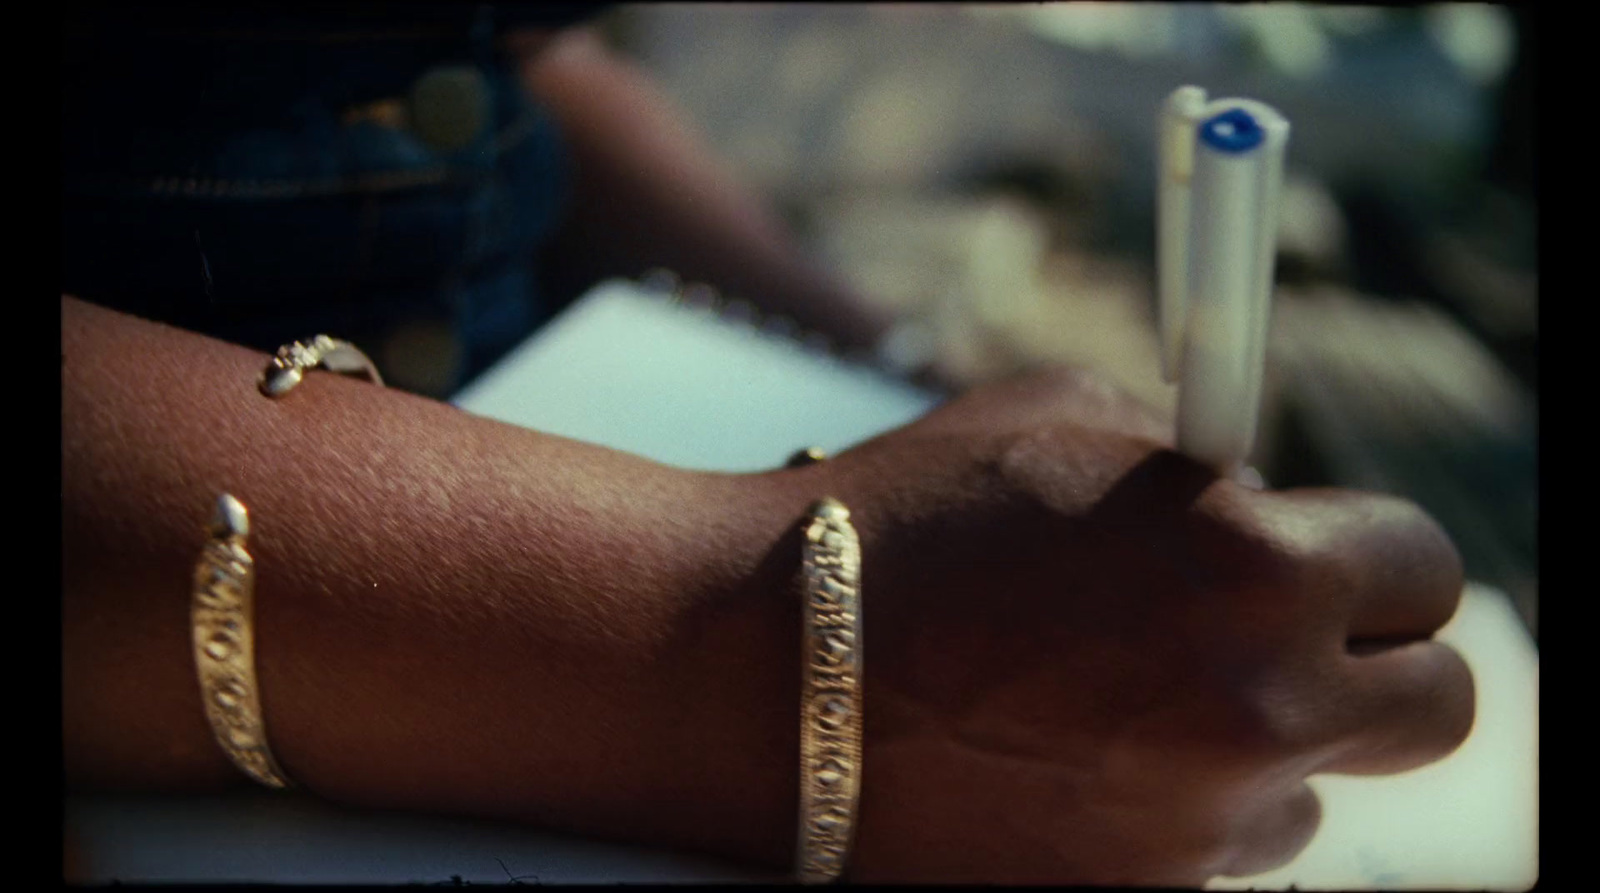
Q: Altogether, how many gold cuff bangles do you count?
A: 2